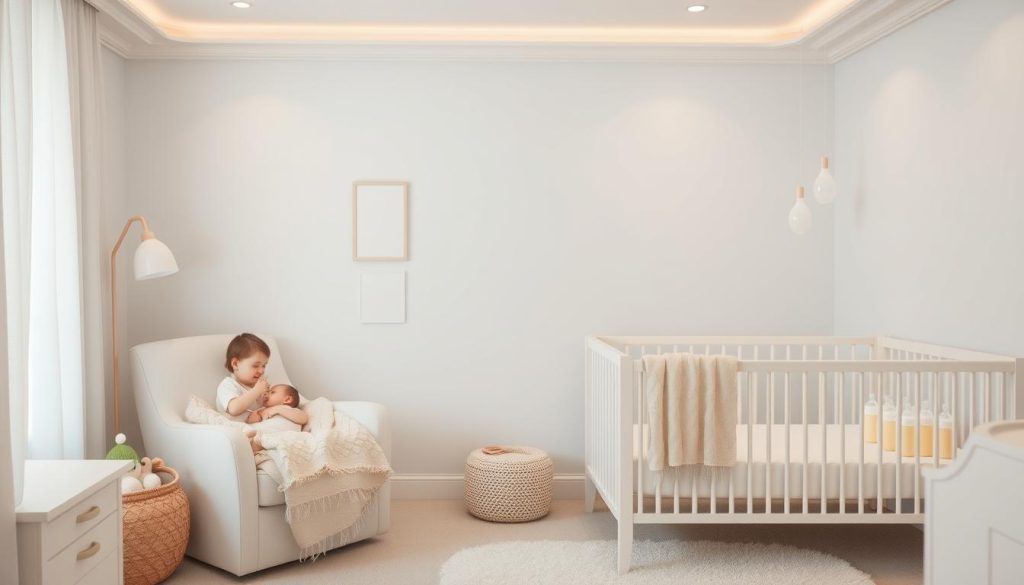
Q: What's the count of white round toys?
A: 2